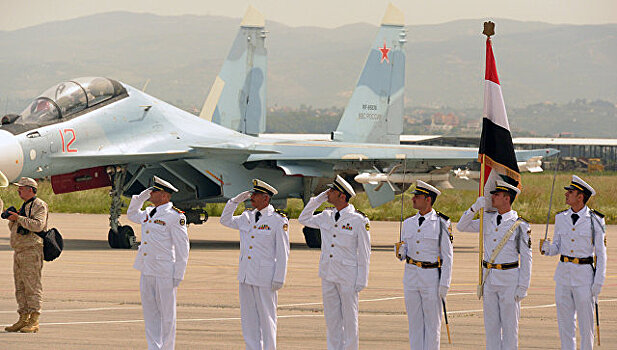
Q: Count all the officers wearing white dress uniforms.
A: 6